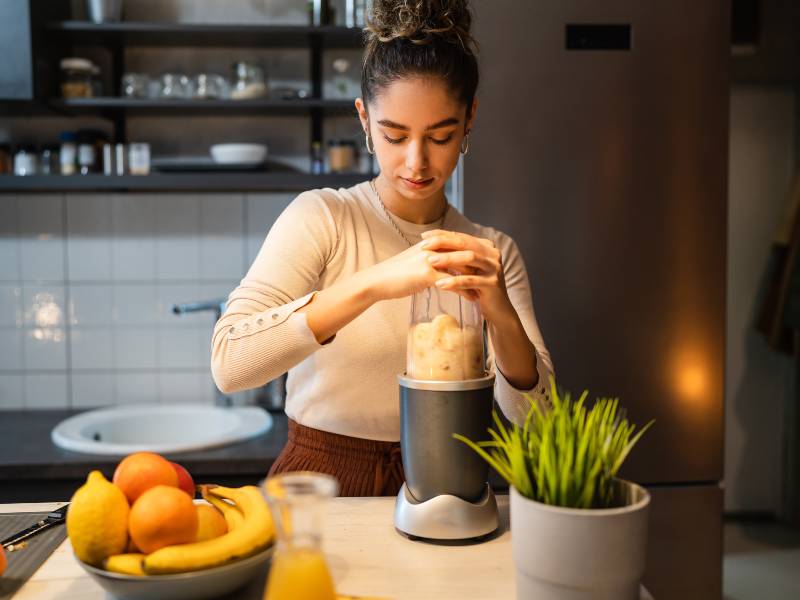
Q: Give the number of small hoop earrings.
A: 2